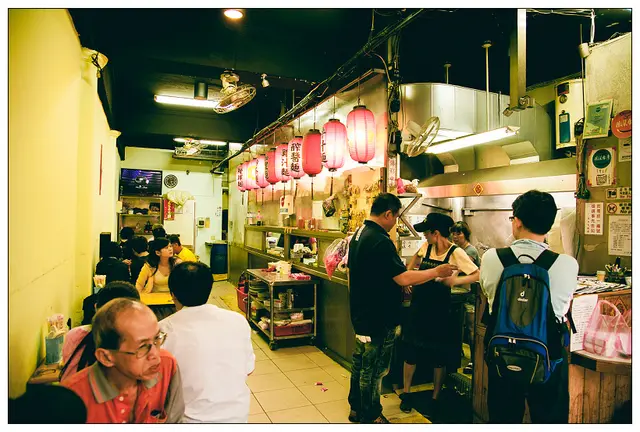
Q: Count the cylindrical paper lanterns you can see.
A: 10